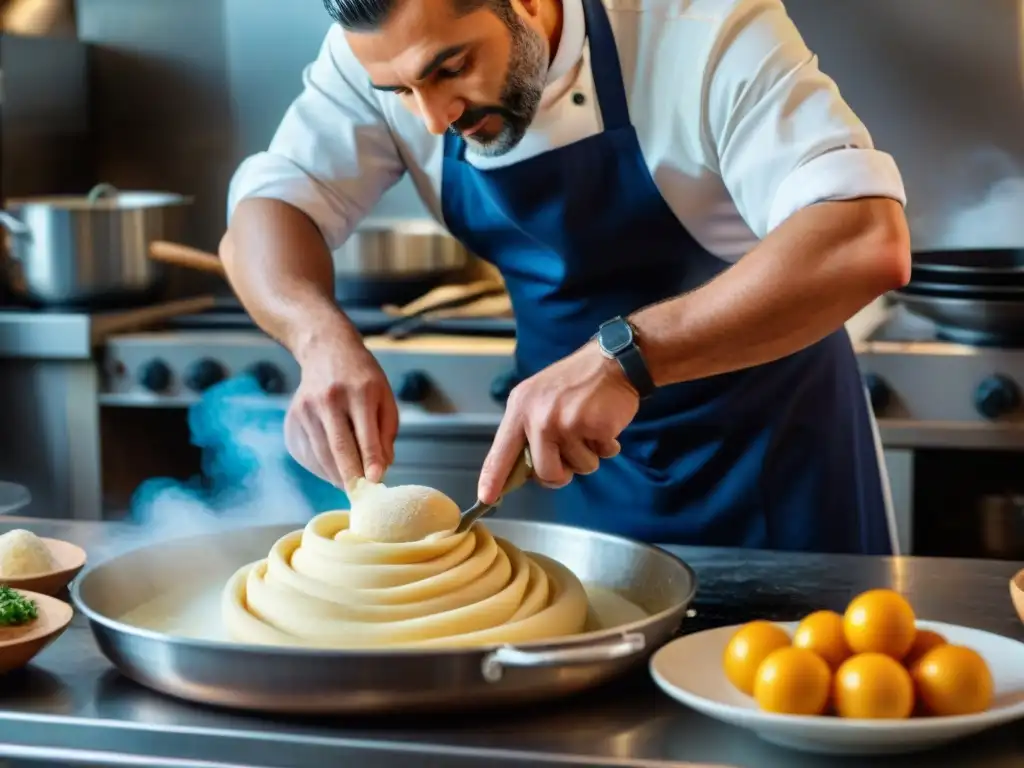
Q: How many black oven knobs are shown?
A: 7